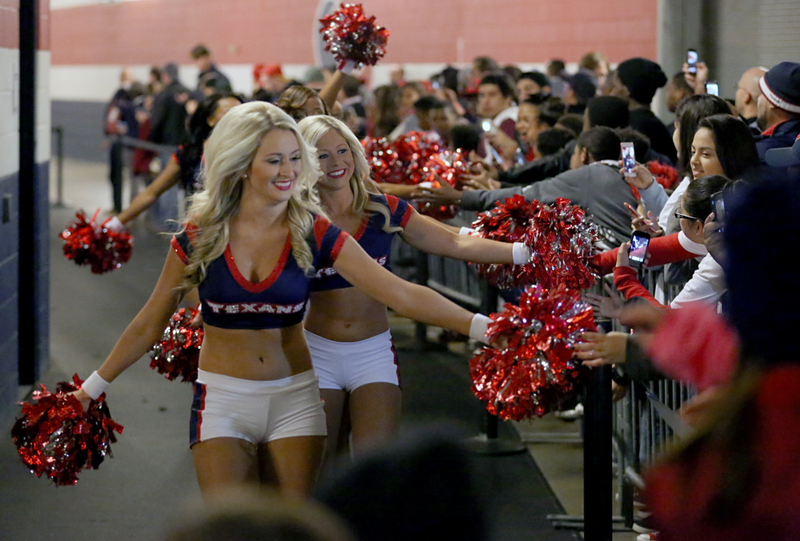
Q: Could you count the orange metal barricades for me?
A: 0